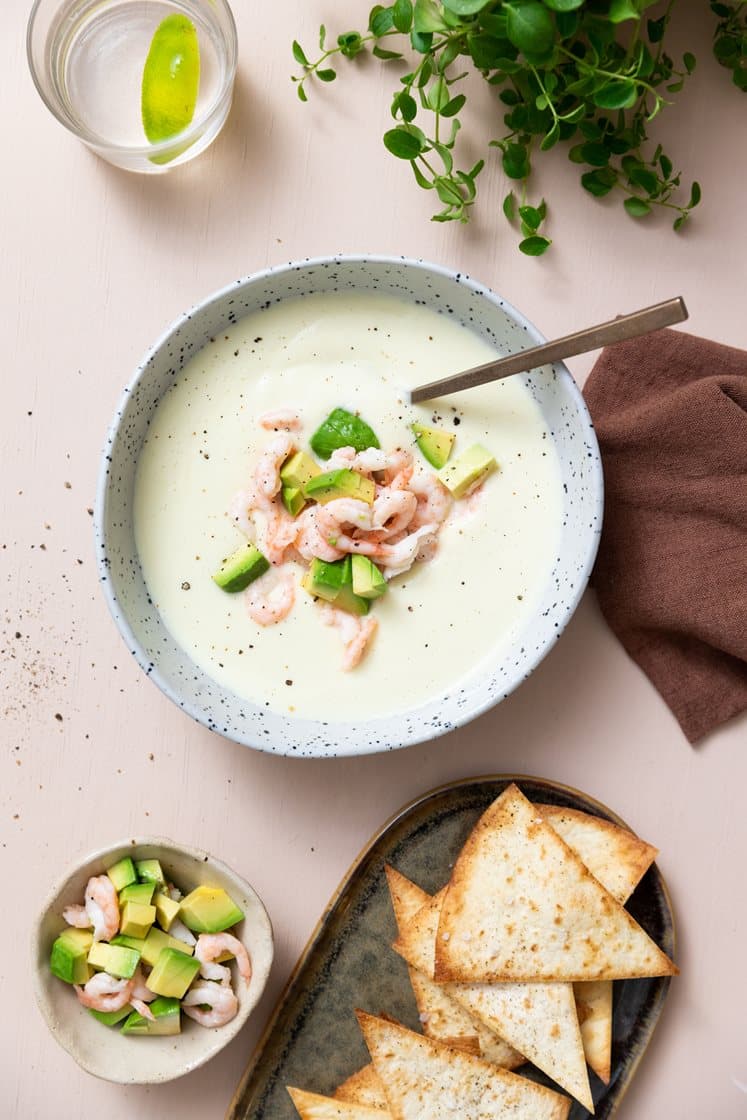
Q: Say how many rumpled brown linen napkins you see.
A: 1